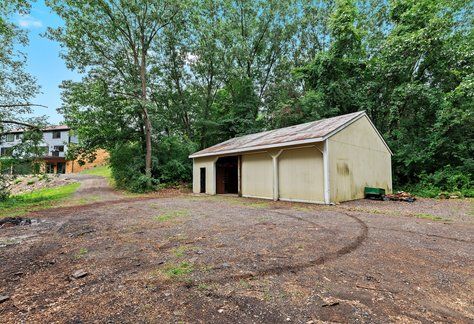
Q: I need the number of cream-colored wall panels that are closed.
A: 2